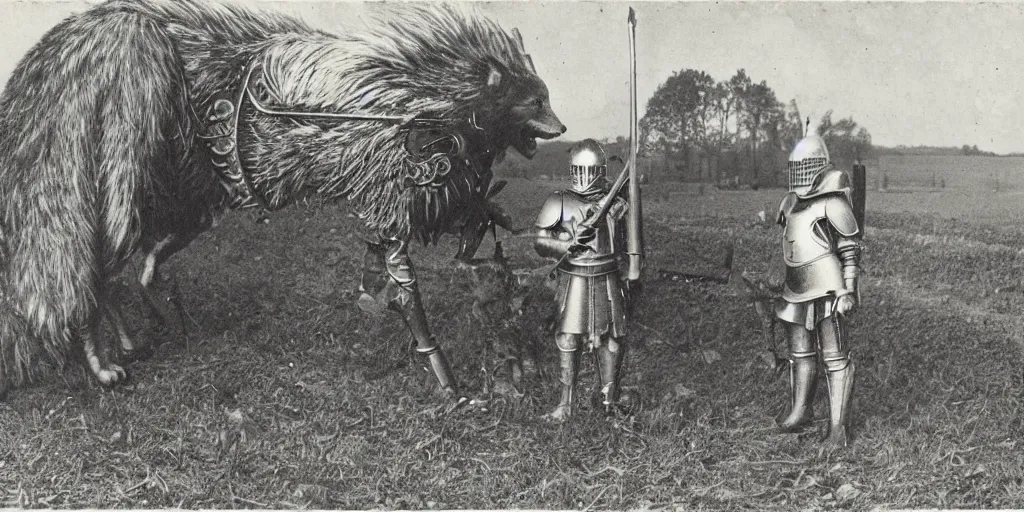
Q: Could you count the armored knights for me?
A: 2